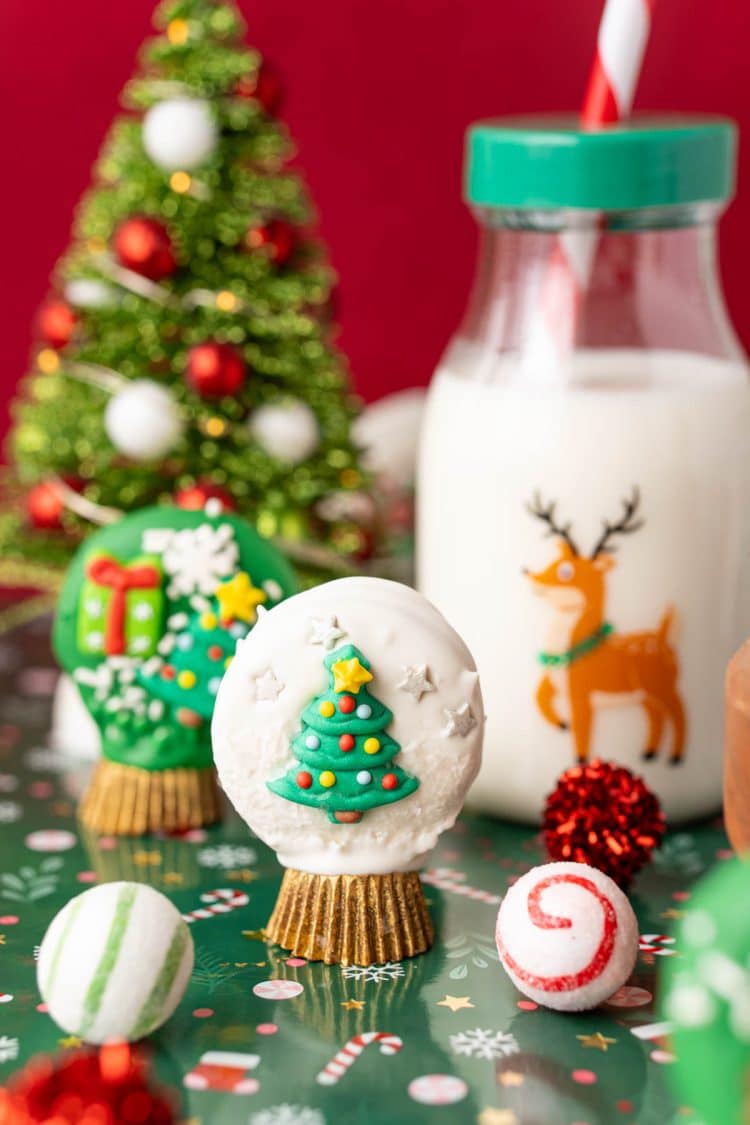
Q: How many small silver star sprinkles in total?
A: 4